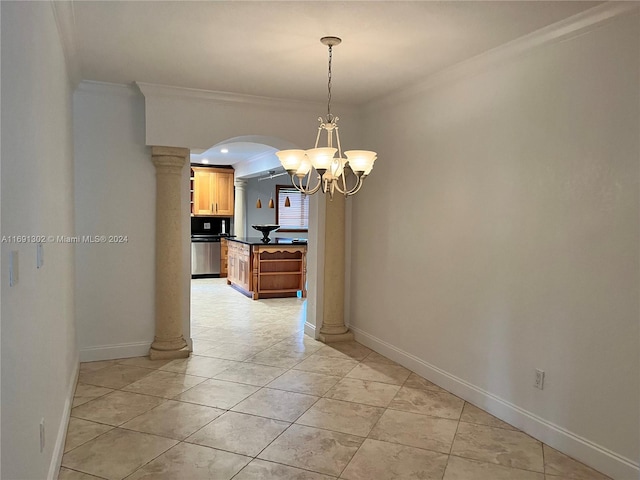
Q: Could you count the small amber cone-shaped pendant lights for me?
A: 3